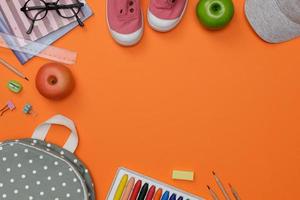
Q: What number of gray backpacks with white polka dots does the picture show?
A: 1